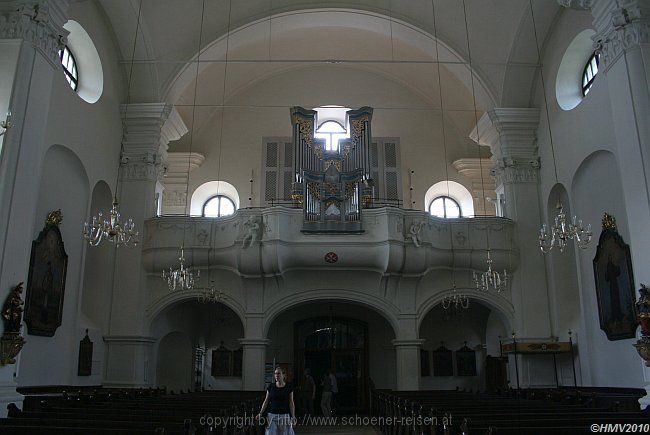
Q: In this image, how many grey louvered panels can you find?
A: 8